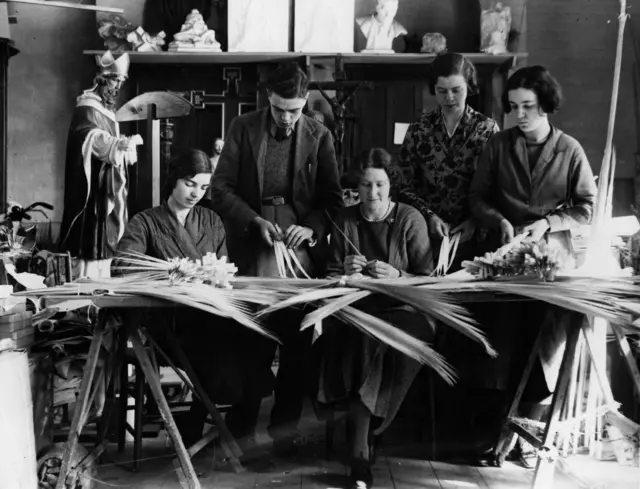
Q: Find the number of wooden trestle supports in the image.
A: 2